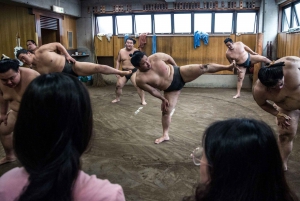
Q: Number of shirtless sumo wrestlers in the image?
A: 7